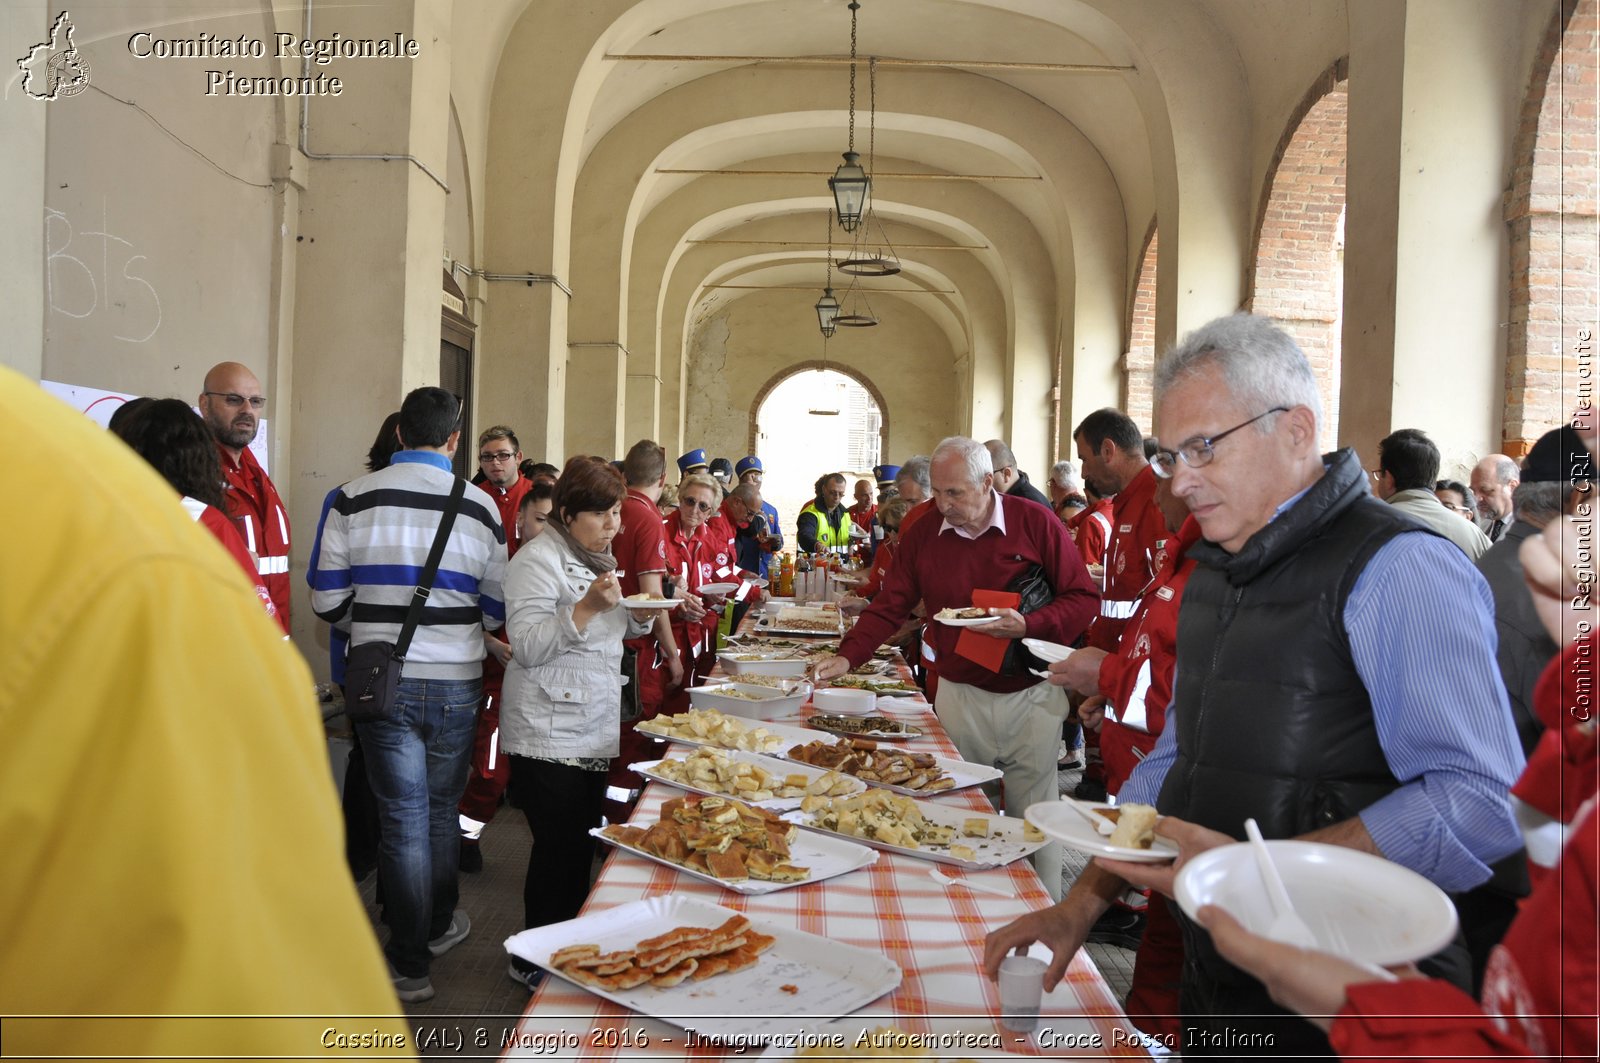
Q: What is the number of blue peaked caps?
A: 3